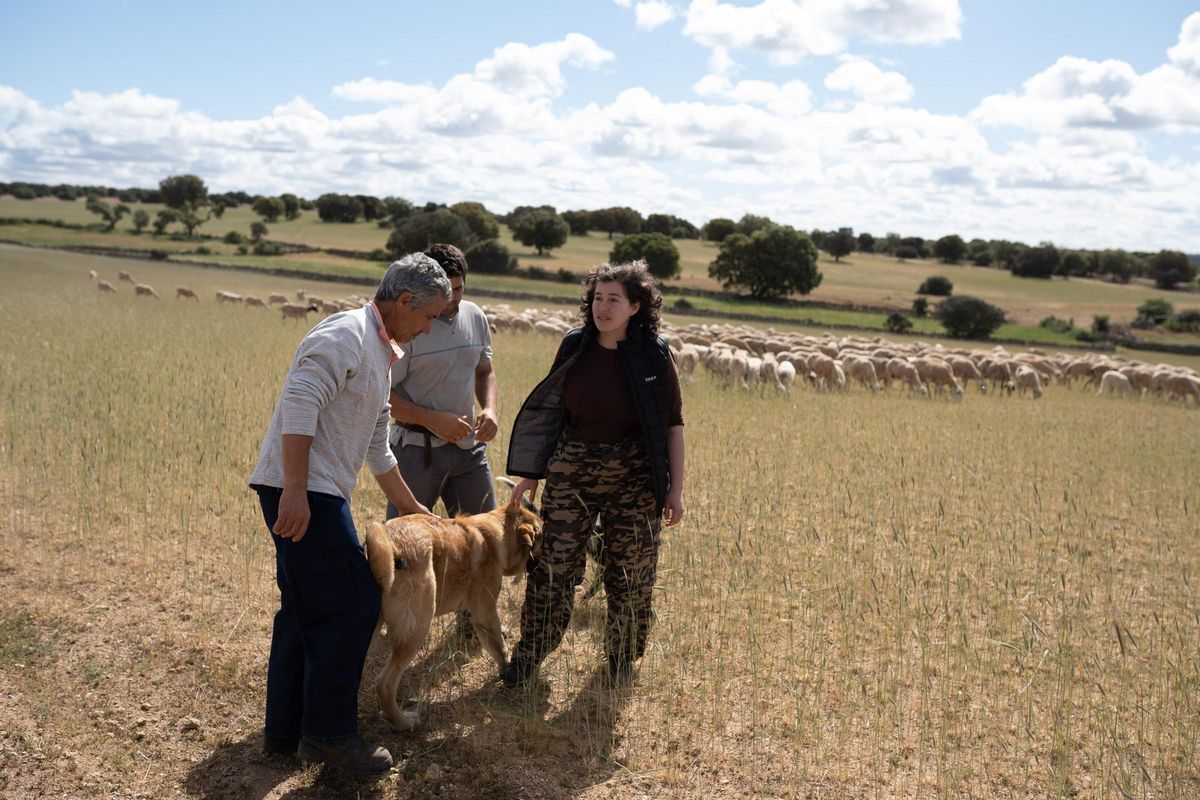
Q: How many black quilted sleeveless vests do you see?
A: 1